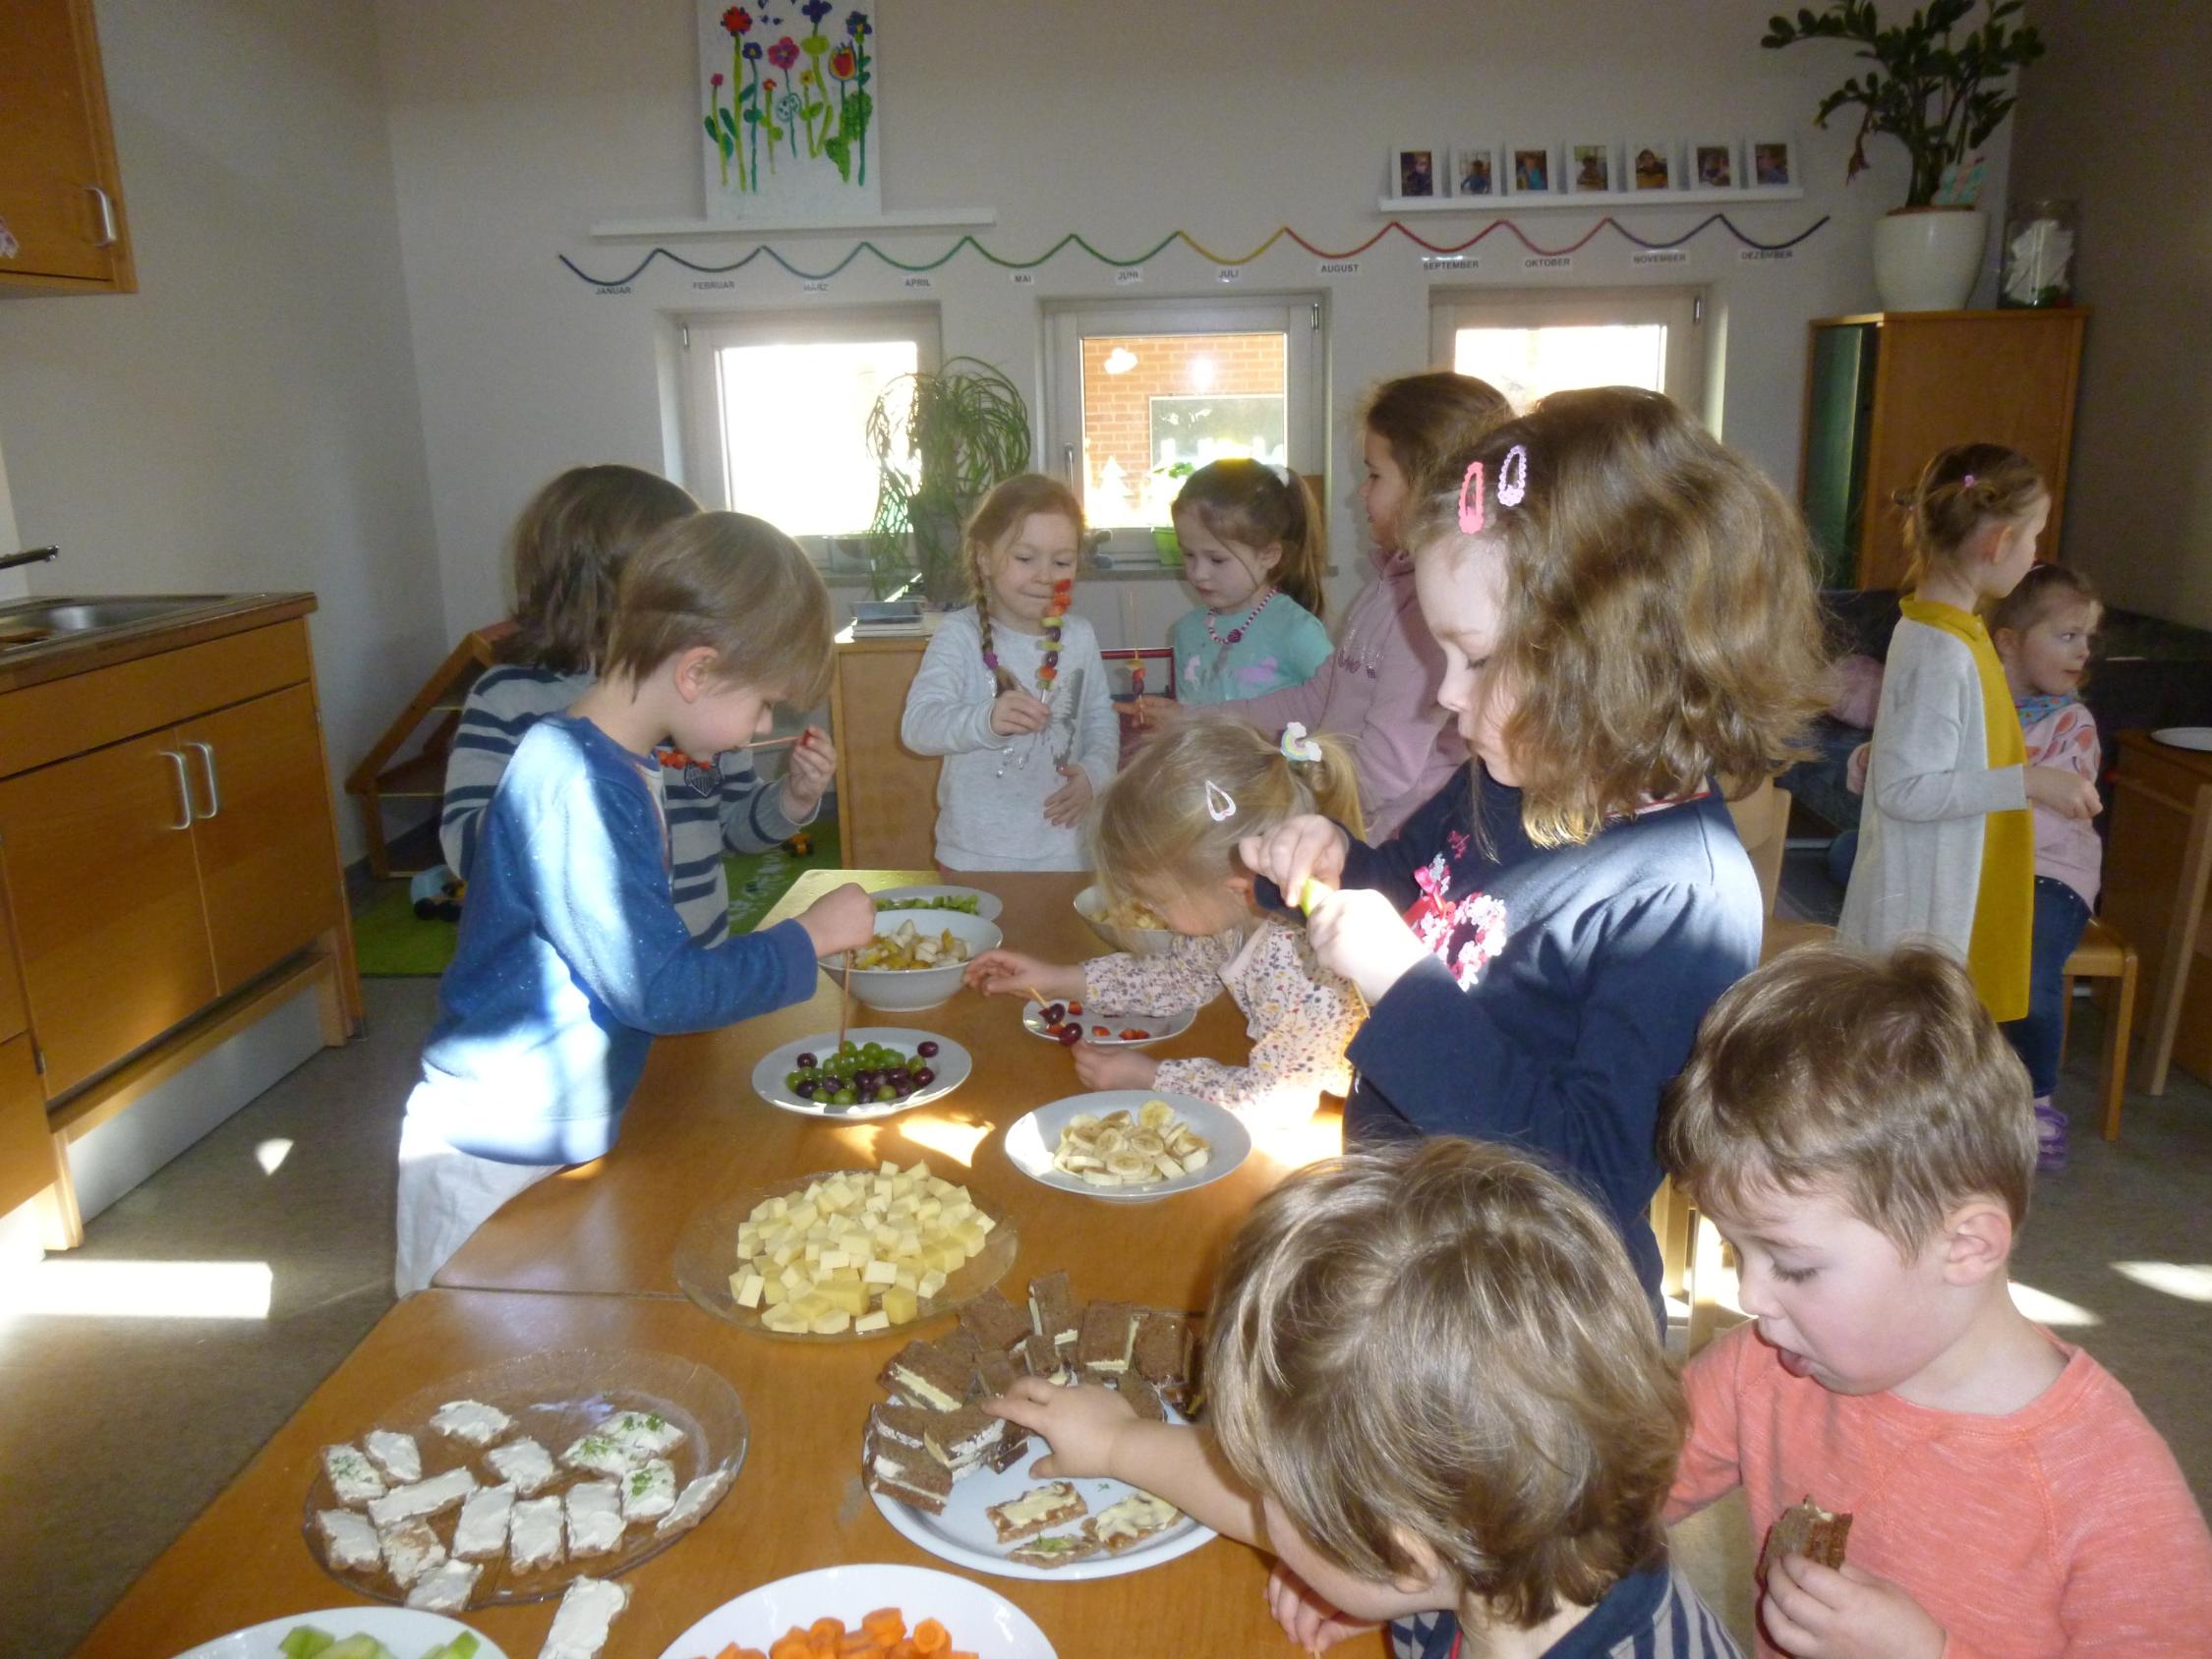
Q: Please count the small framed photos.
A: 7